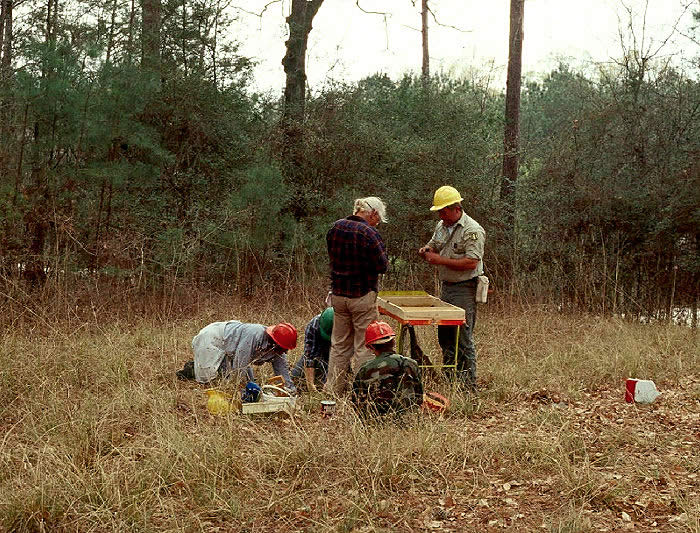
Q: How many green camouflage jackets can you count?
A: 1